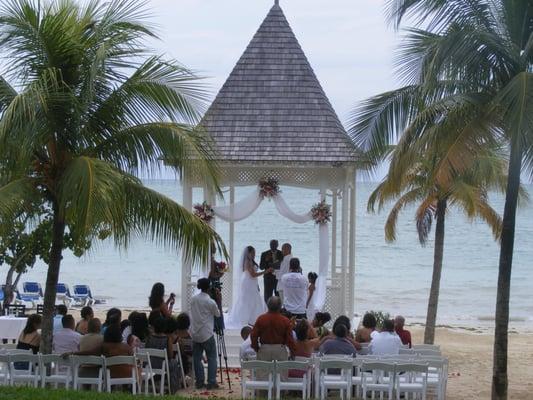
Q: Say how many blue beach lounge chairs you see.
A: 4